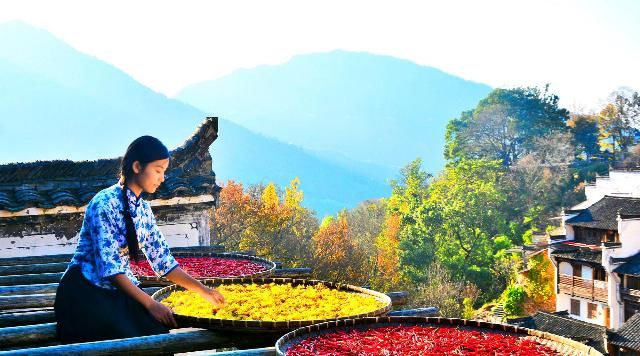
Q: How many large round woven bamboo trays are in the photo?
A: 3